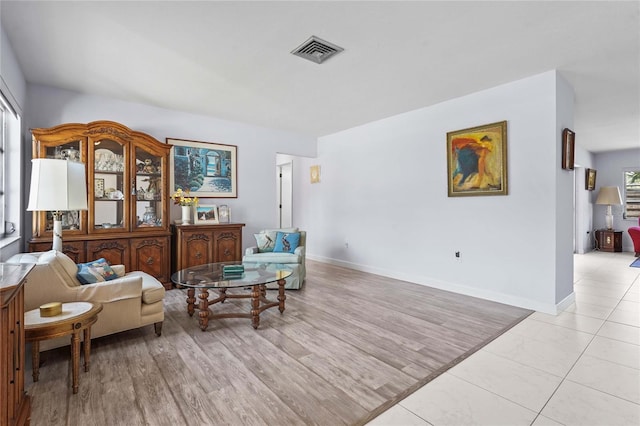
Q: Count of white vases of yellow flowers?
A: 1